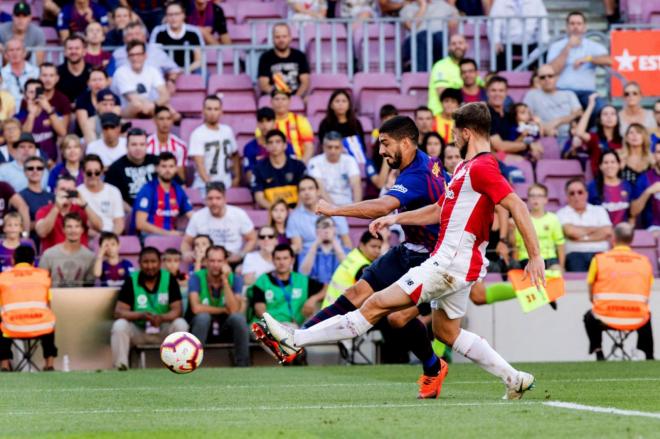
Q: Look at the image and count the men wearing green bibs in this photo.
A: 3